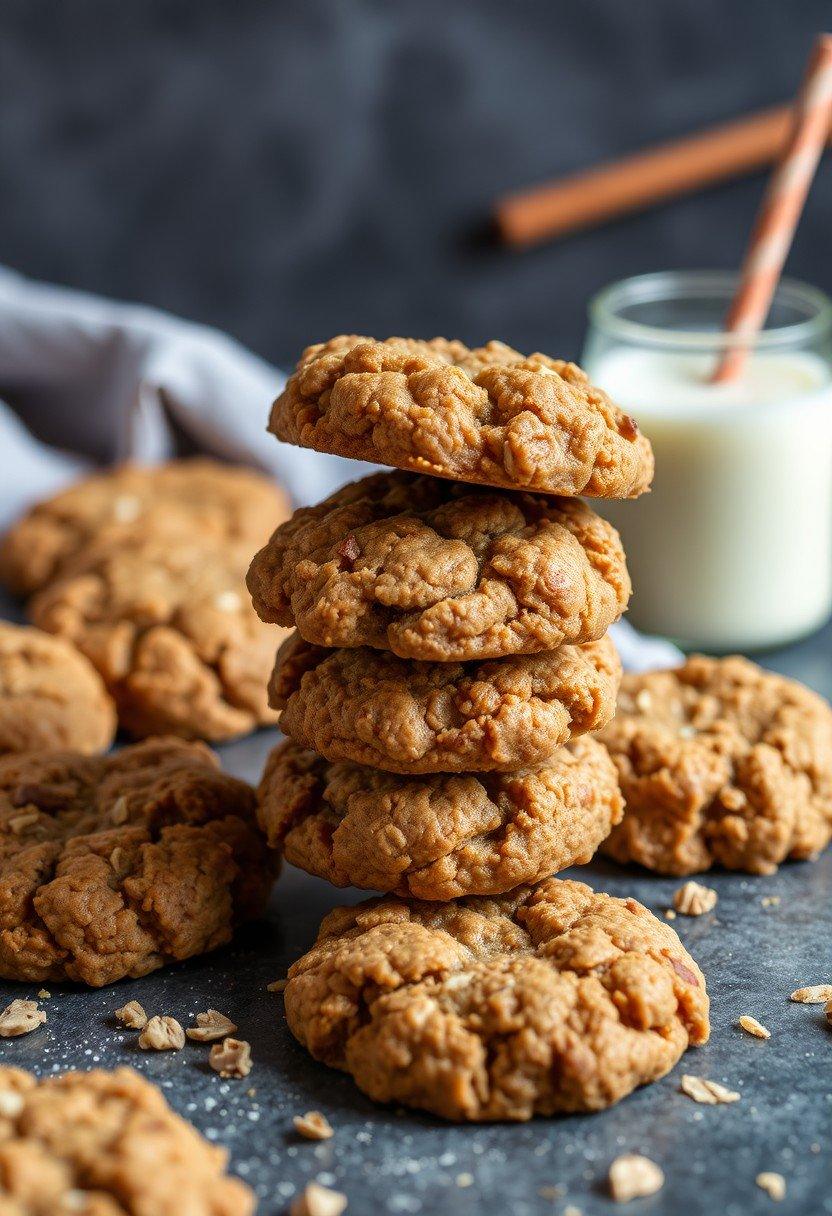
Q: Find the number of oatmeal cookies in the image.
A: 11